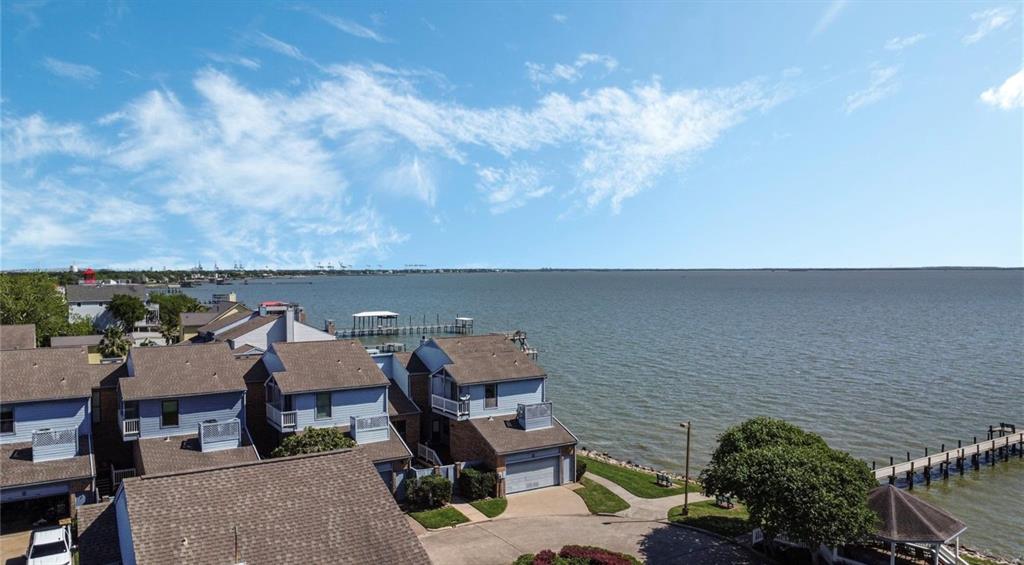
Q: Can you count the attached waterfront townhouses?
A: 4